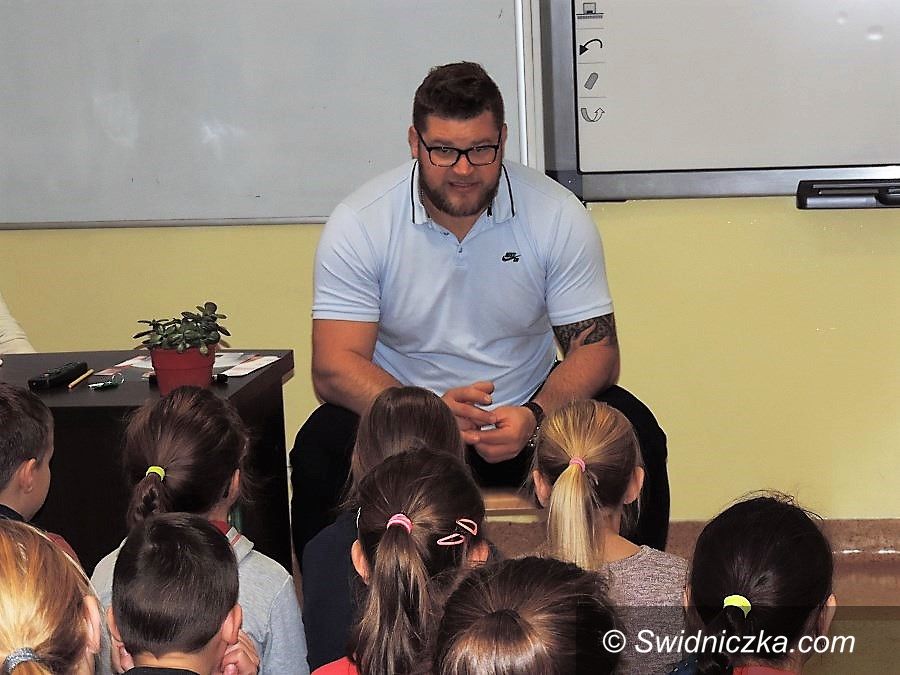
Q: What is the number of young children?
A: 9